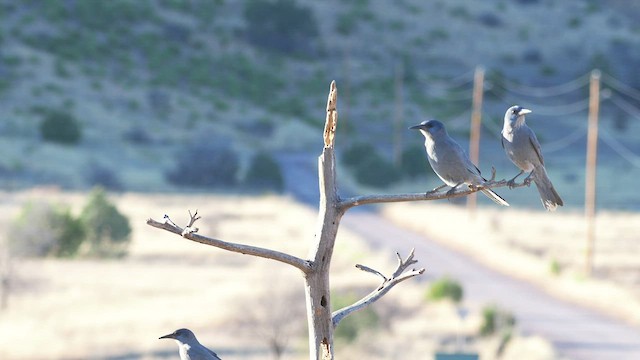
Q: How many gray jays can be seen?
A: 3